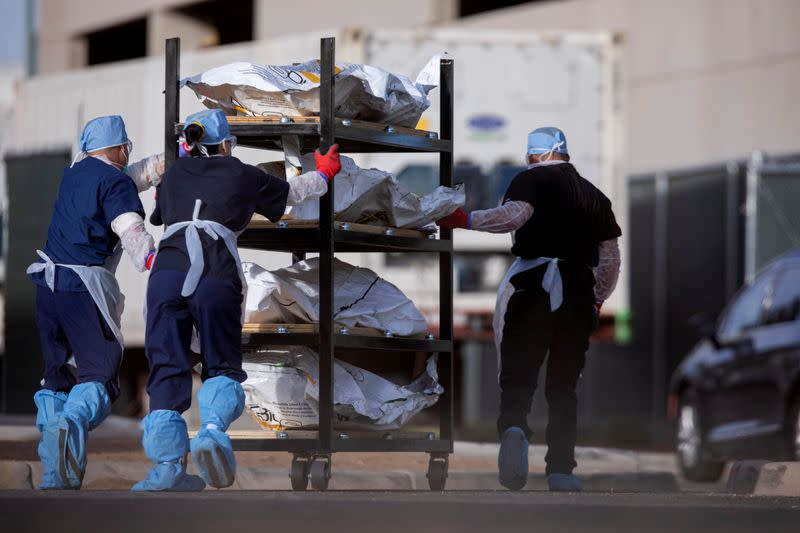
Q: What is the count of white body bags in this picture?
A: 4